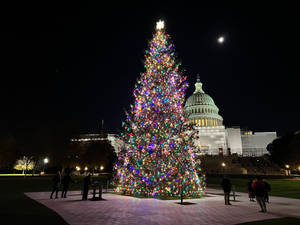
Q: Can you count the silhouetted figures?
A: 7